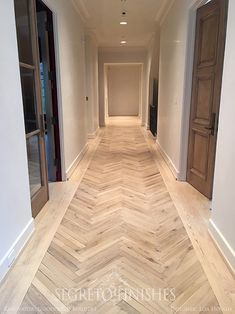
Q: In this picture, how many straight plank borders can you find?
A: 2